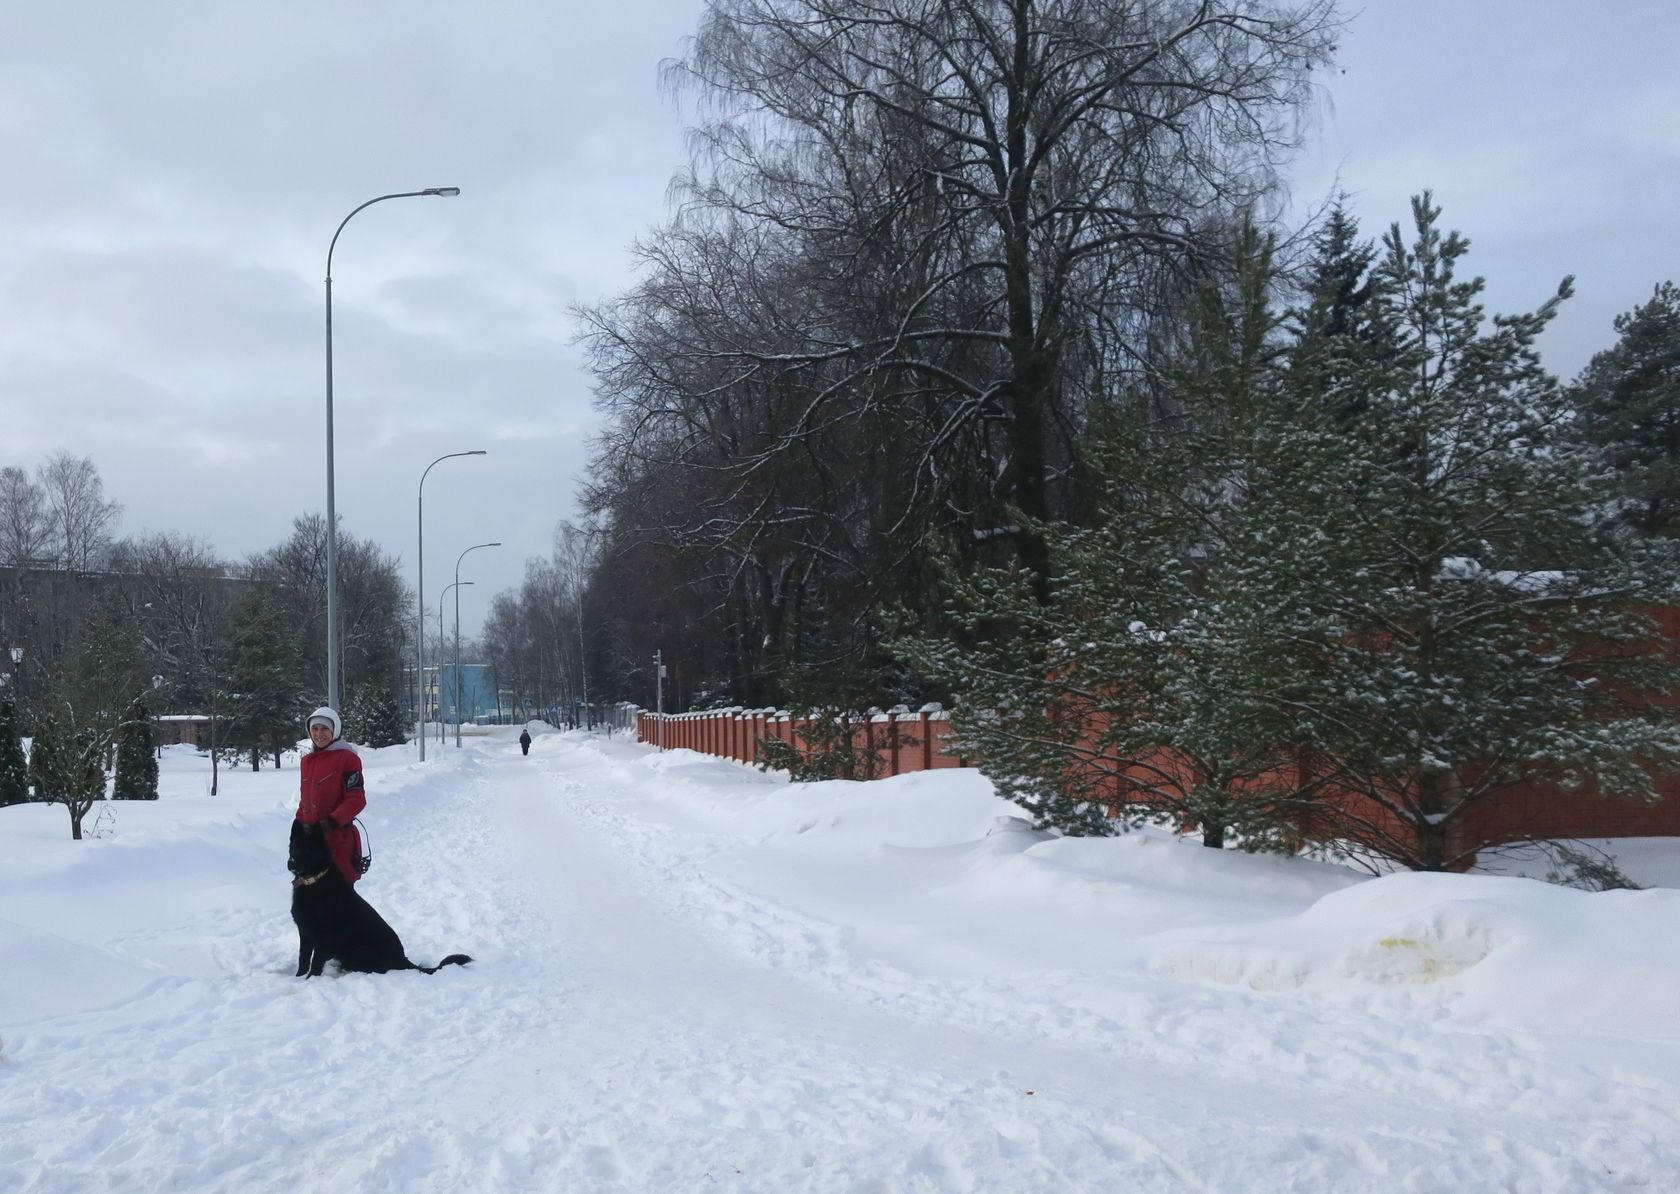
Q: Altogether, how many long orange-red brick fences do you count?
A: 1